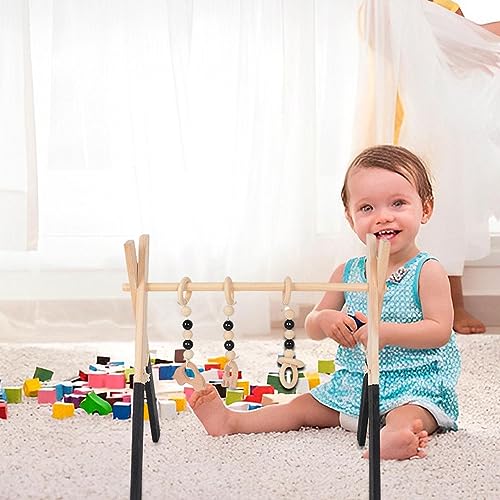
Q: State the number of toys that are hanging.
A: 3